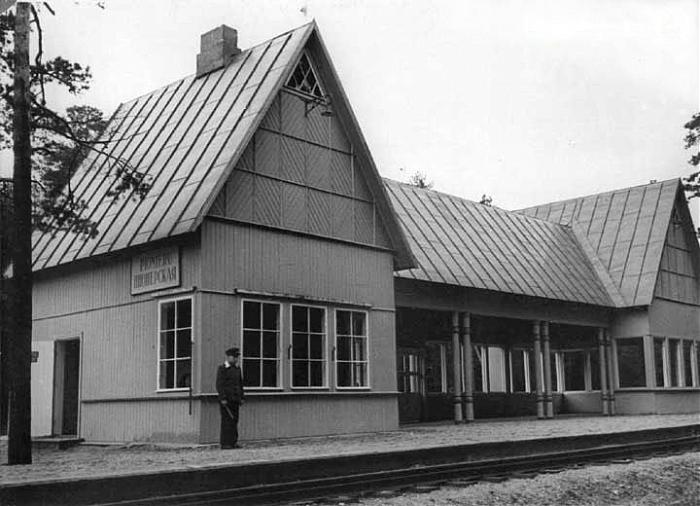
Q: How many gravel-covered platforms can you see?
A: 1